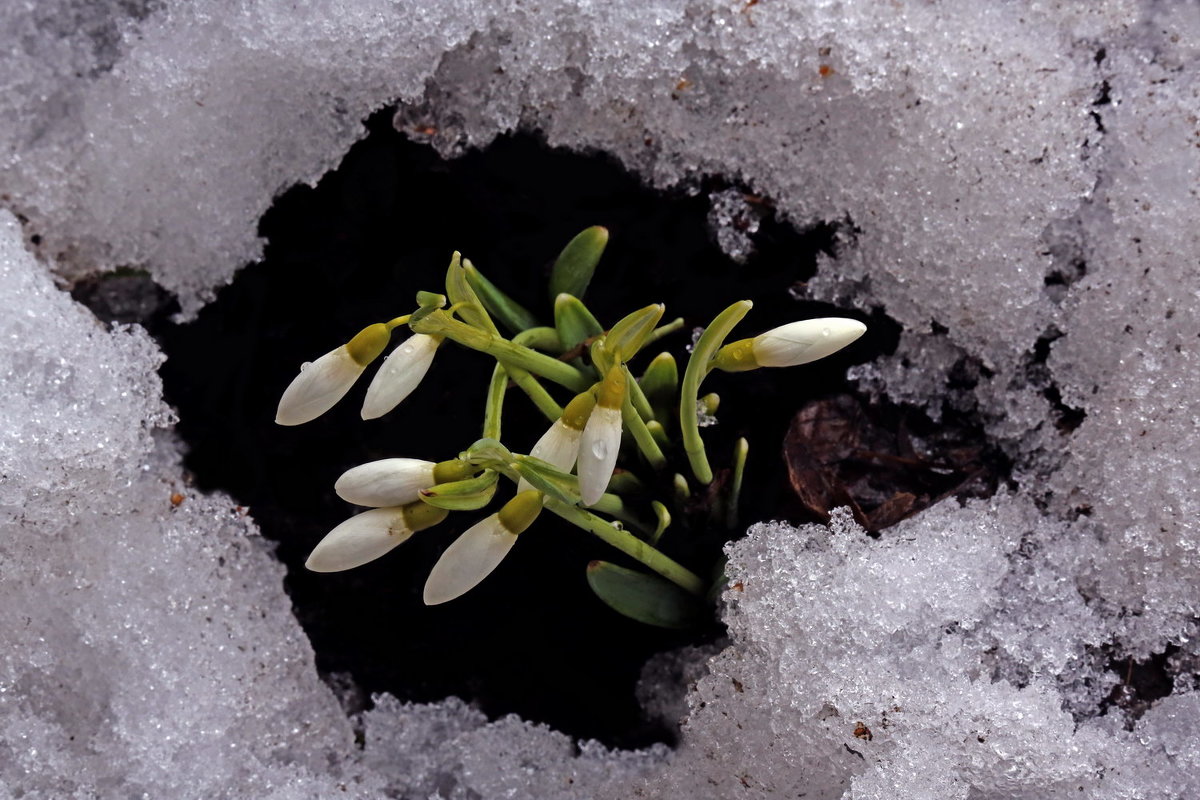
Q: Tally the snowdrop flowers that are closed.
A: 8